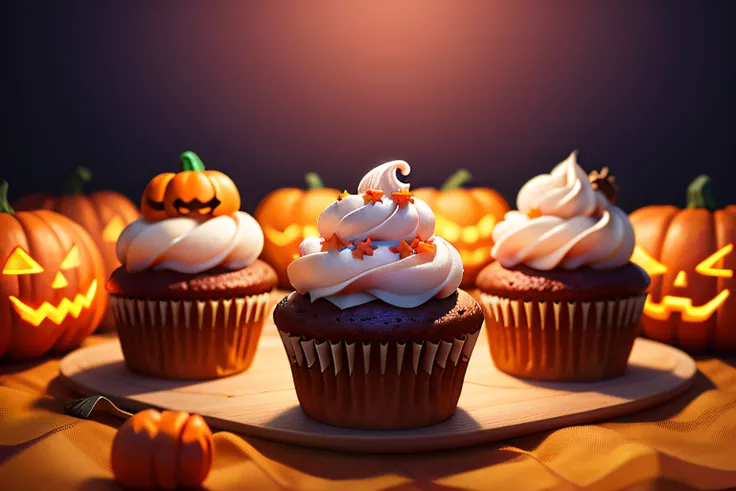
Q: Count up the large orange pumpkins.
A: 5